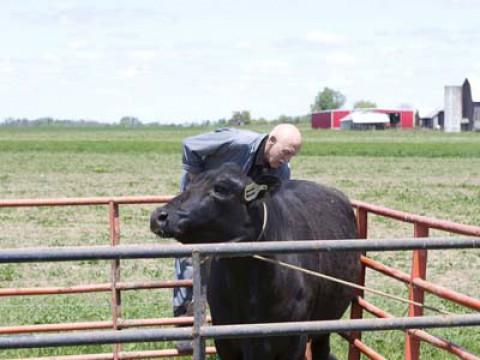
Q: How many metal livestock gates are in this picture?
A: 3